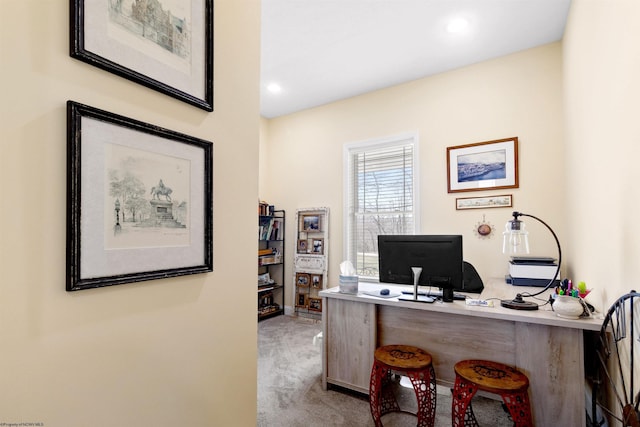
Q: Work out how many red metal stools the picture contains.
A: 2